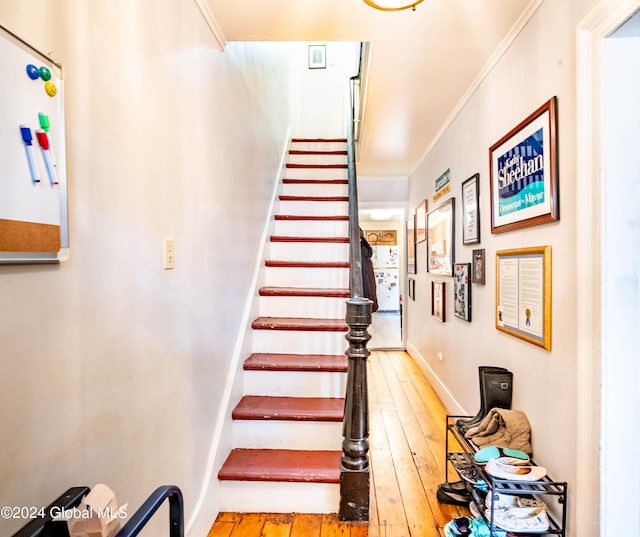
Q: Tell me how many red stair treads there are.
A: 13